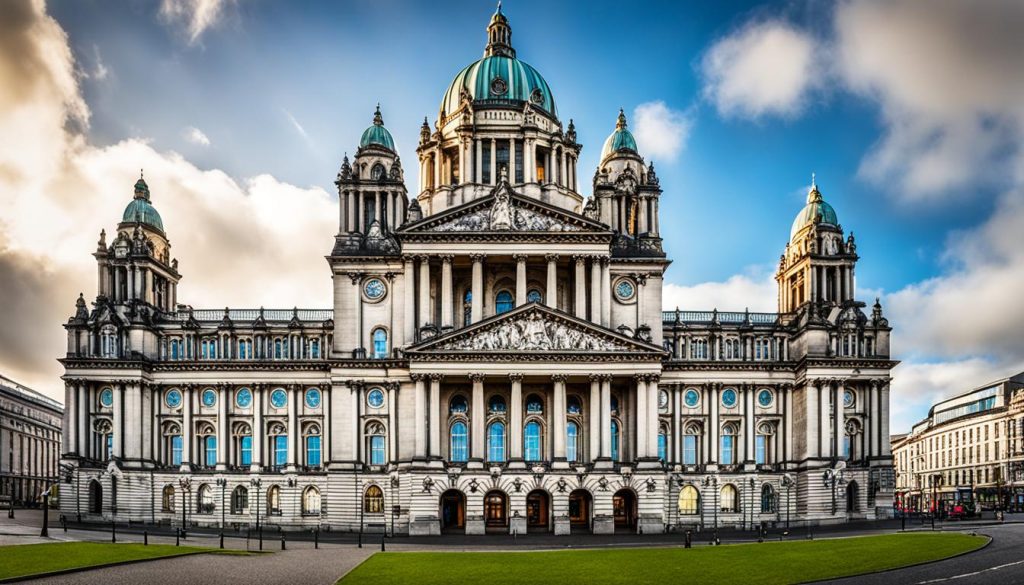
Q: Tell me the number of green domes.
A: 5